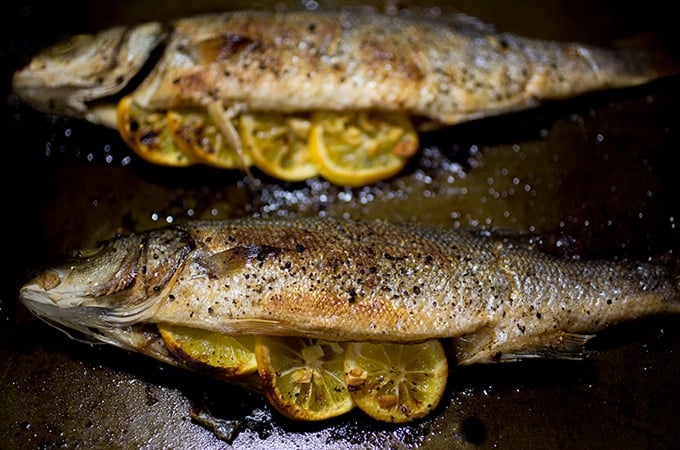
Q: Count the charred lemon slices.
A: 7